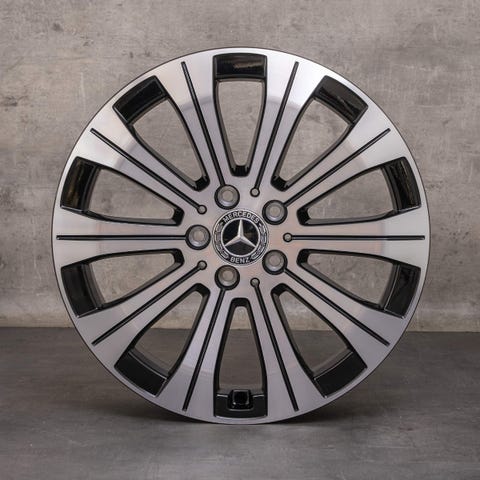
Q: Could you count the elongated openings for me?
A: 10